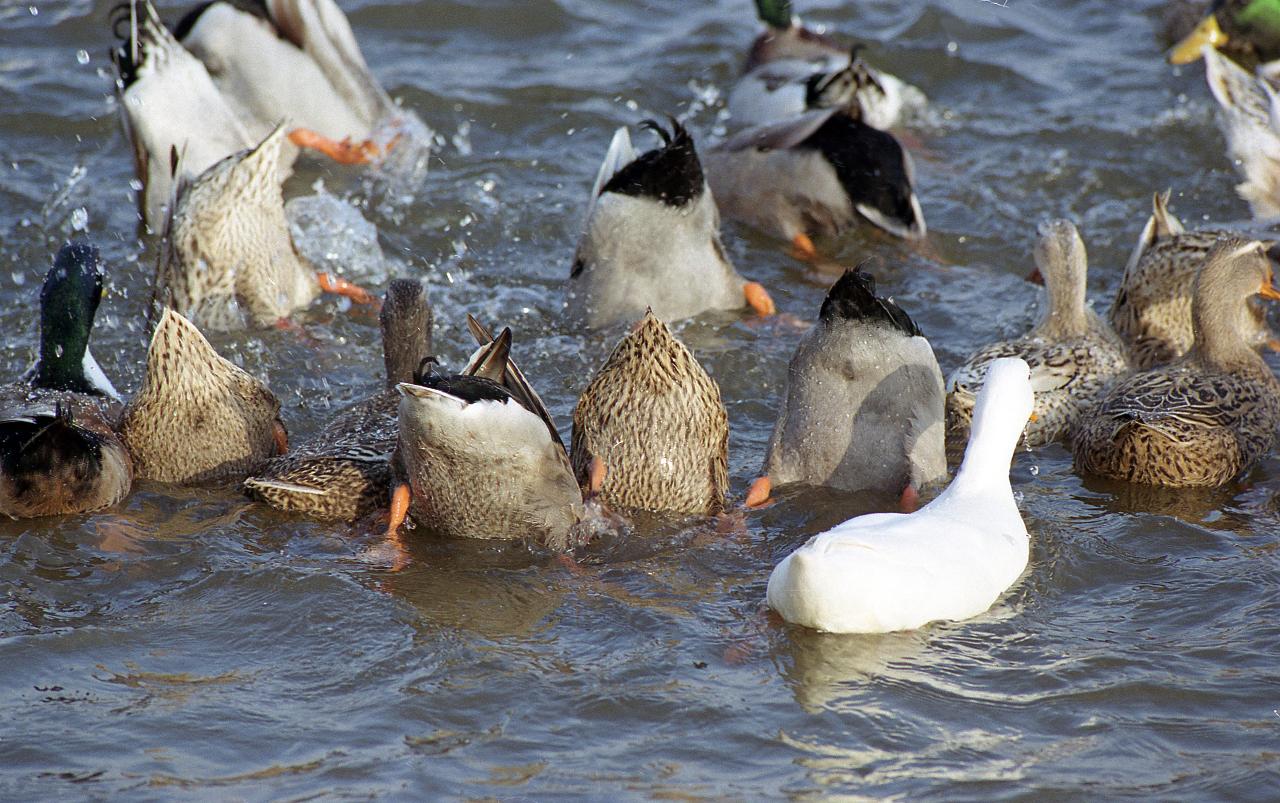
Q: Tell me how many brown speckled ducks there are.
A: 7